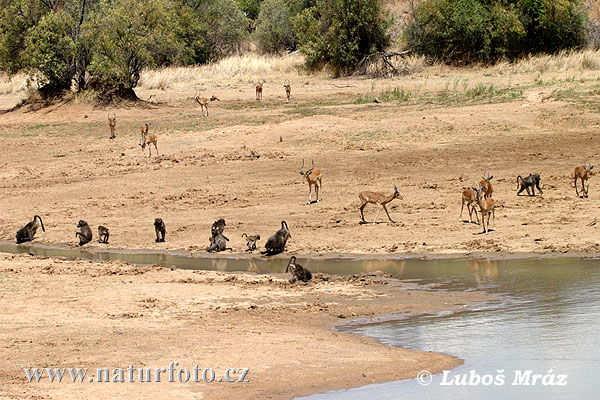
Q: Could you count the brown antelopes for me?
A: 12